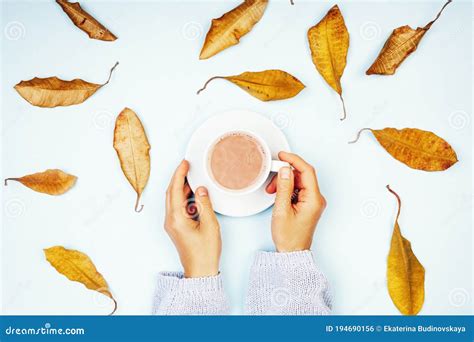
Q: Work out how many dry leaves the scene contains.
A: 11